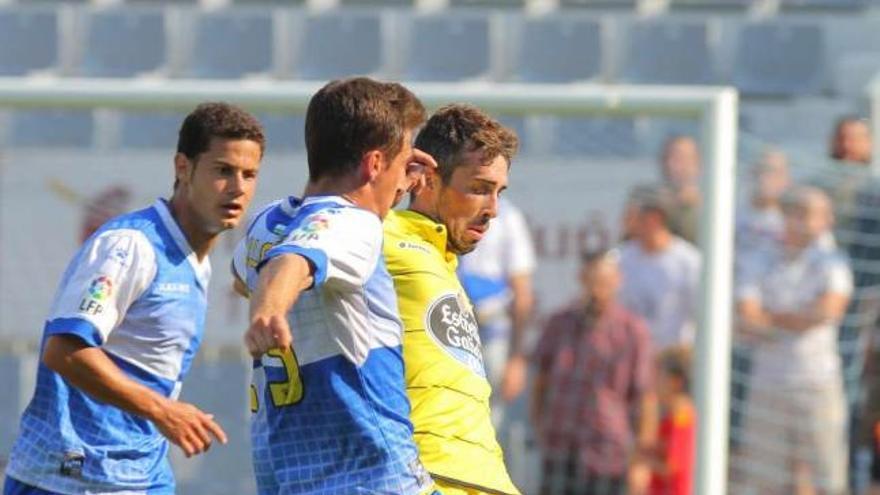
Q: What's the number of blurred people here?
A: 8